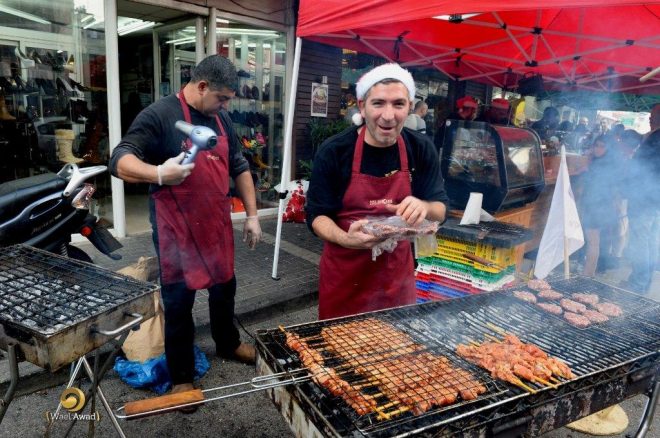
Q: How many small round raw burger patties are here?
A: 9